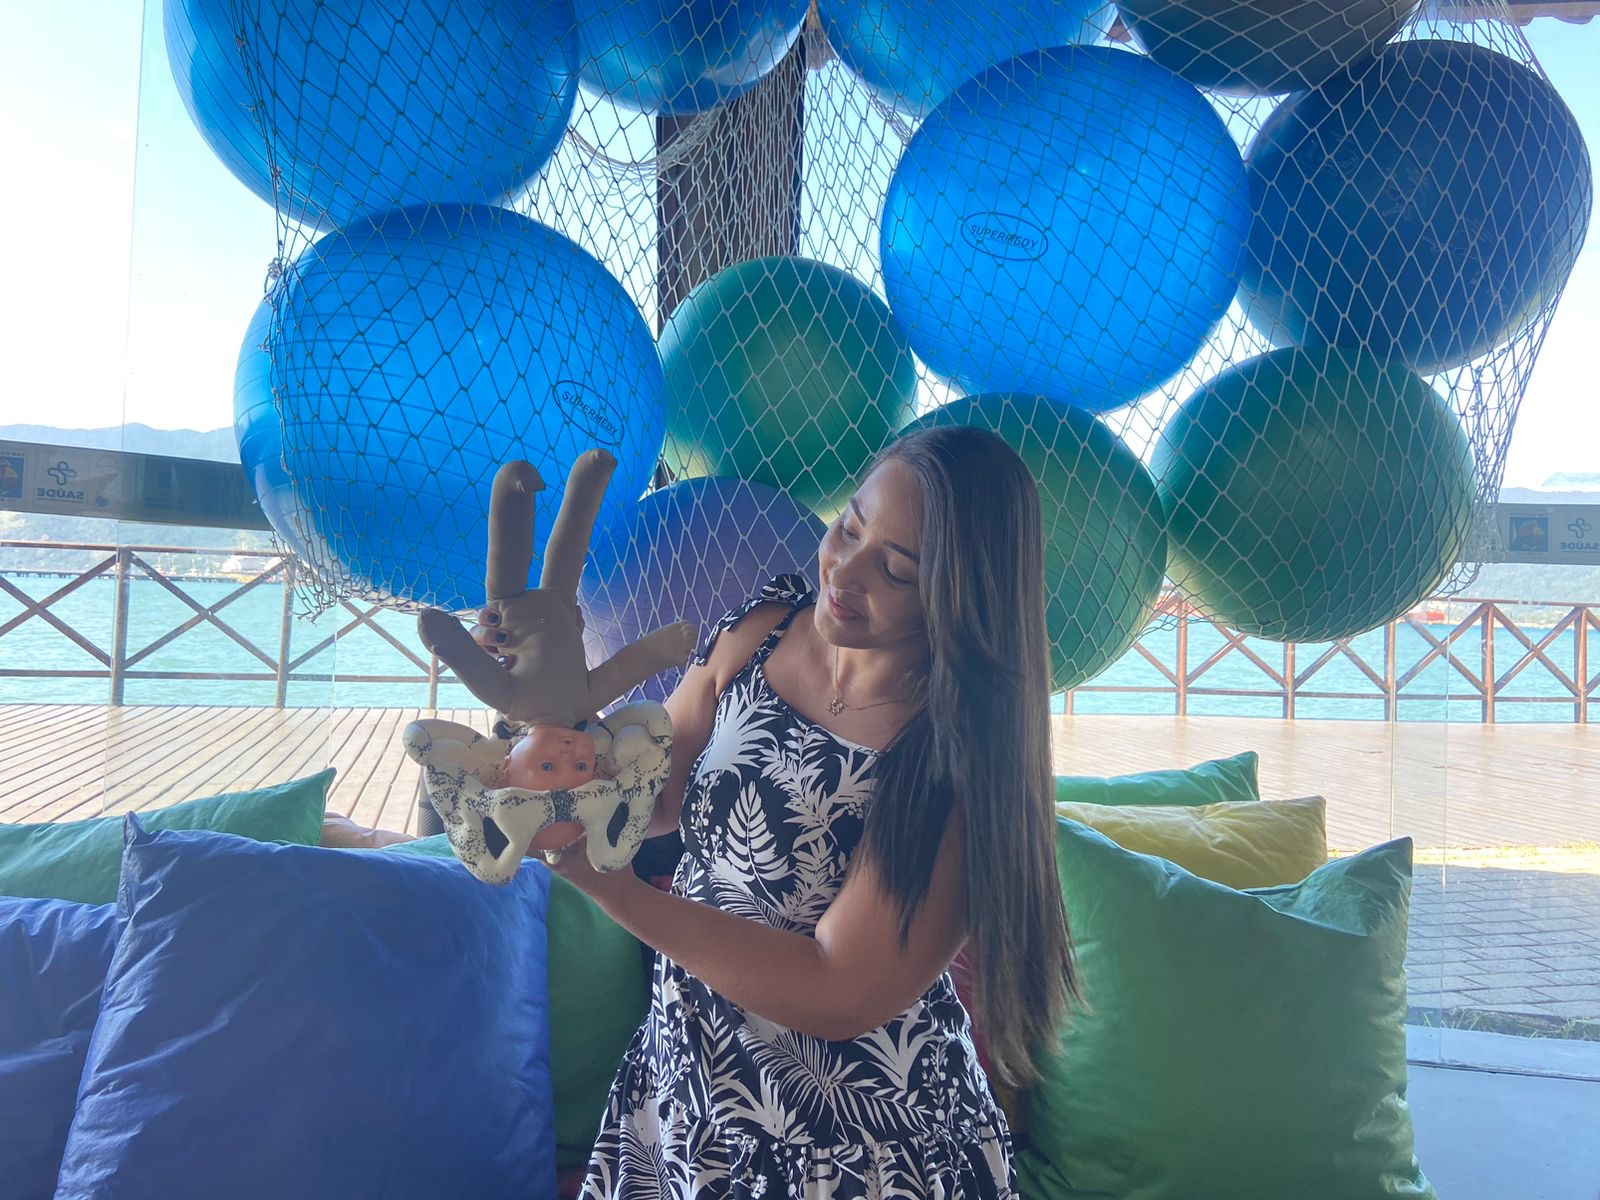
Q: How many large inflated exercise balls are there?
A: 11